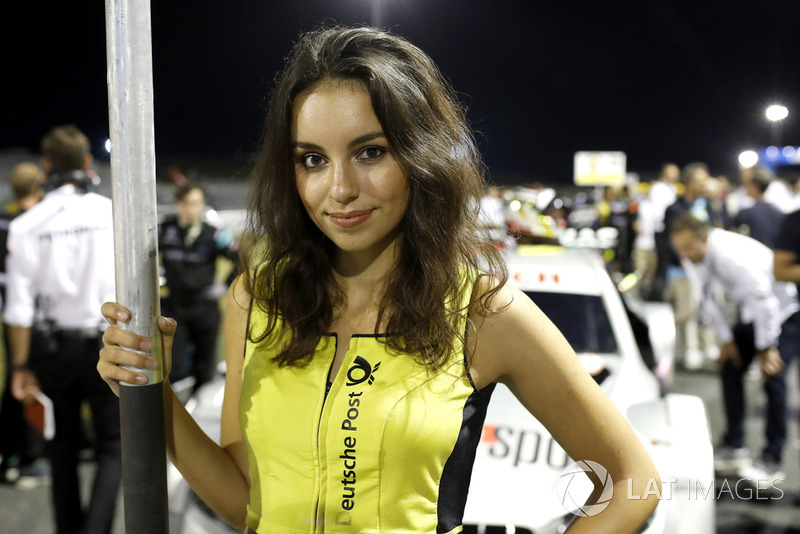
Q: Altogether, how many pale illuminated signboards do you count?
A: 1